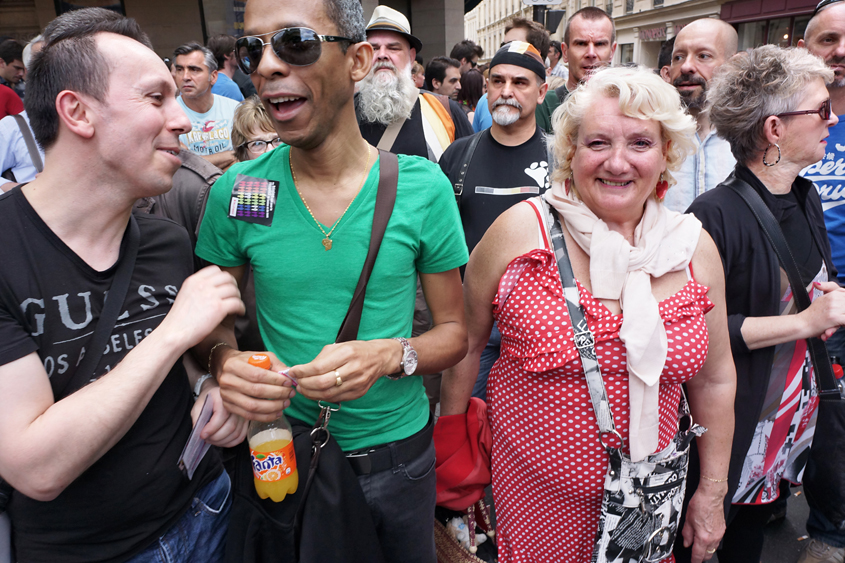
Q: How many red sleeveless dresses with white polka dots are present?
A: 1